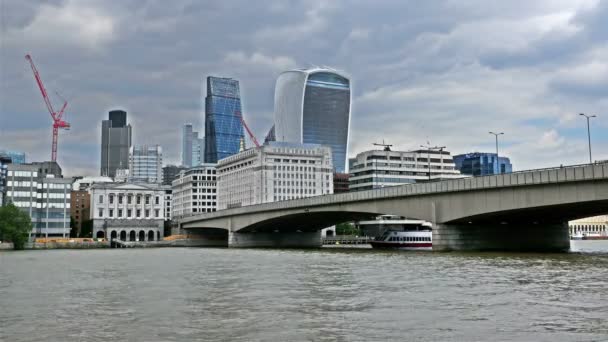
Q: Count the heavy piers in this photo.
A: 2